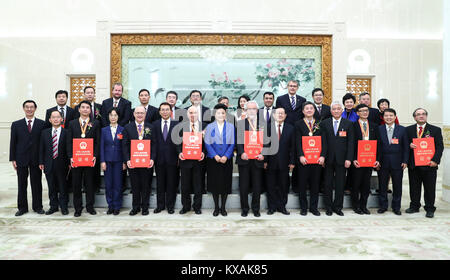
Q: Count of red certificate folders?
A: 7